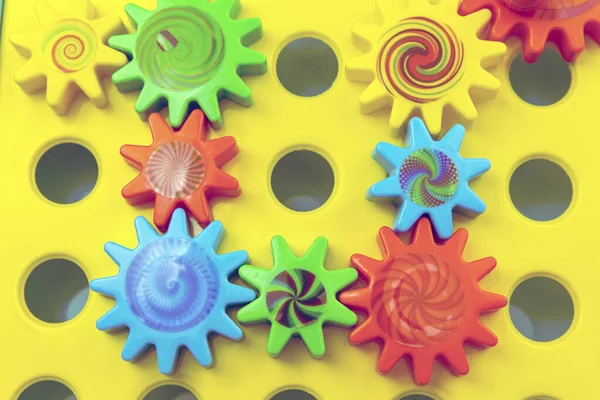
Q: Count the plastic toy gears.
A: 9